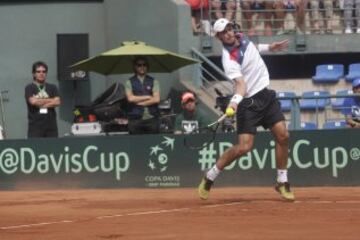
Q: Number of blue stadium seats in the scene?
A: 7